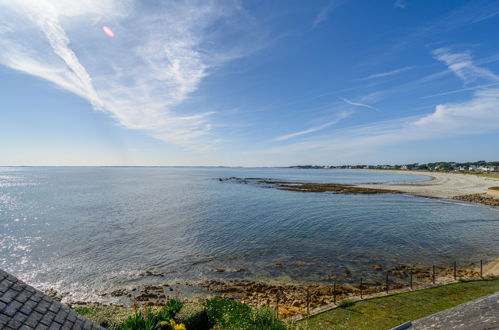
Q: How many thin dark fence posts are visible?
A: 9